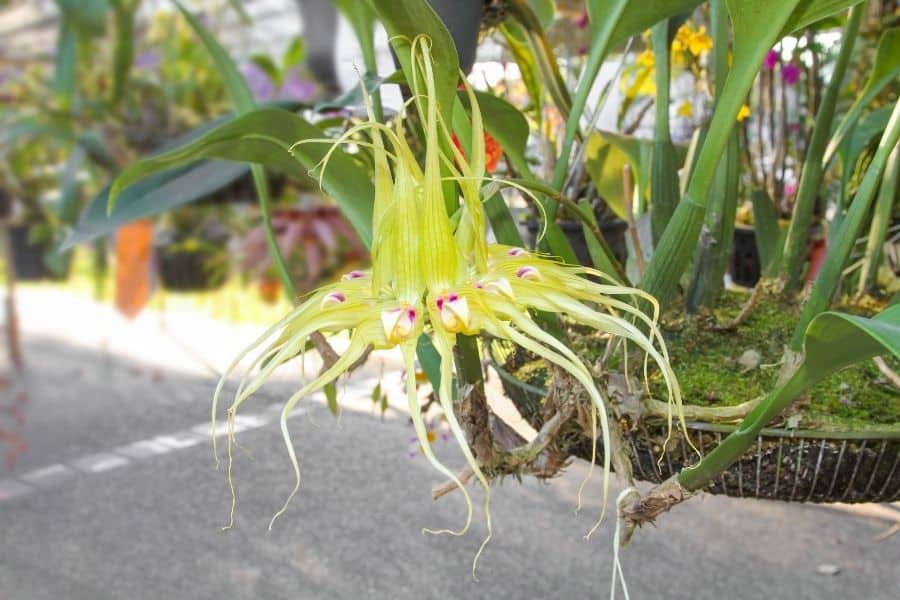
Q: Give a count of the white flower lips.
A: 7